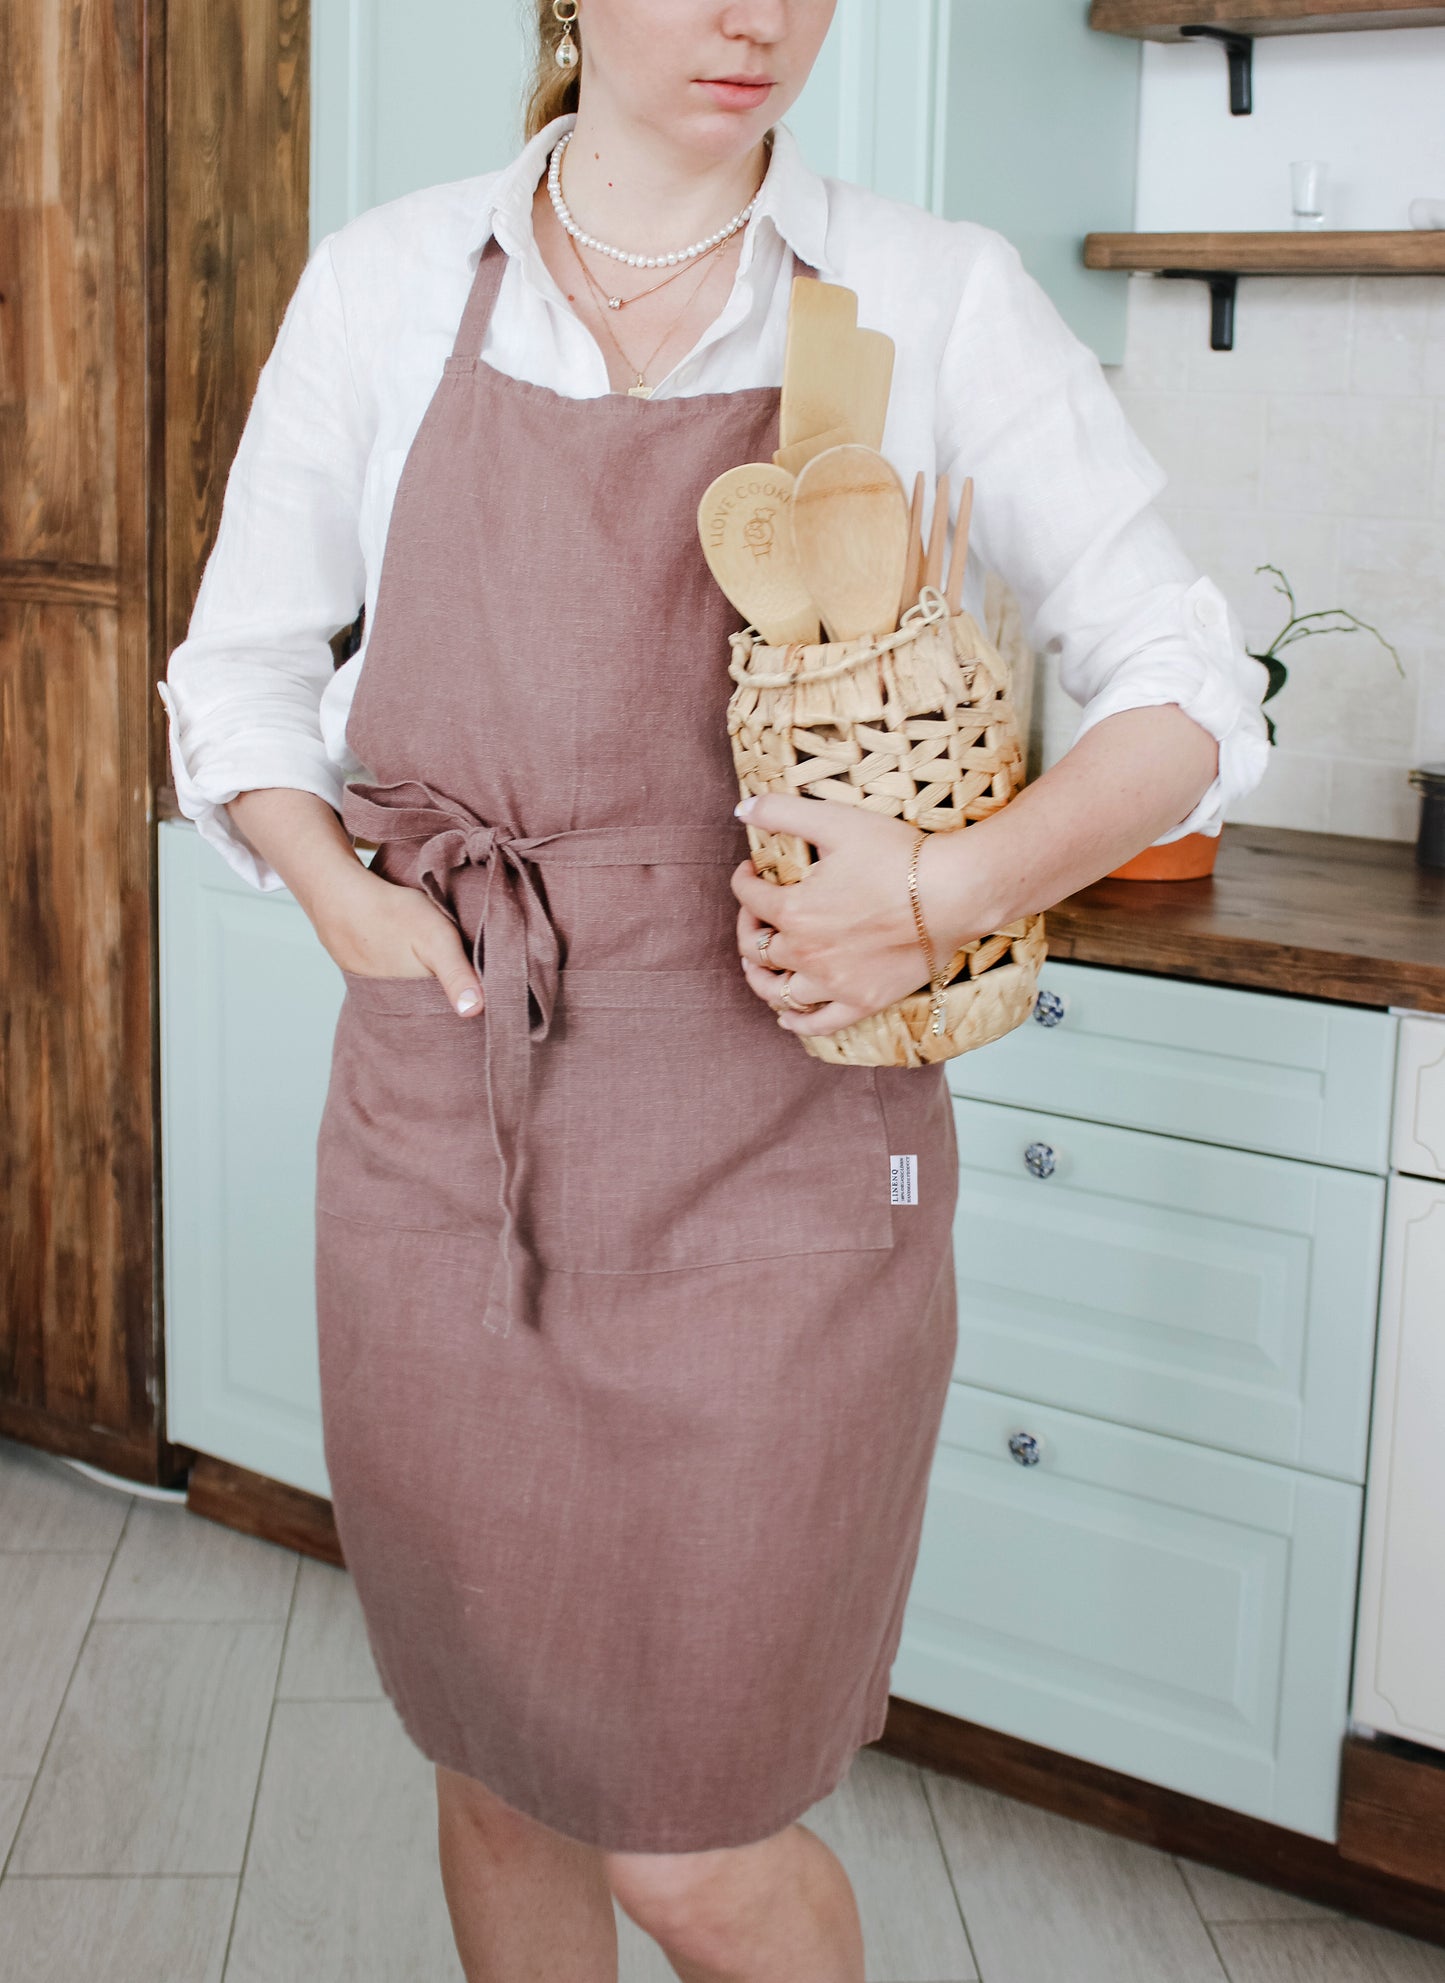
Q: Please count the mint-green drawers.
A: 3